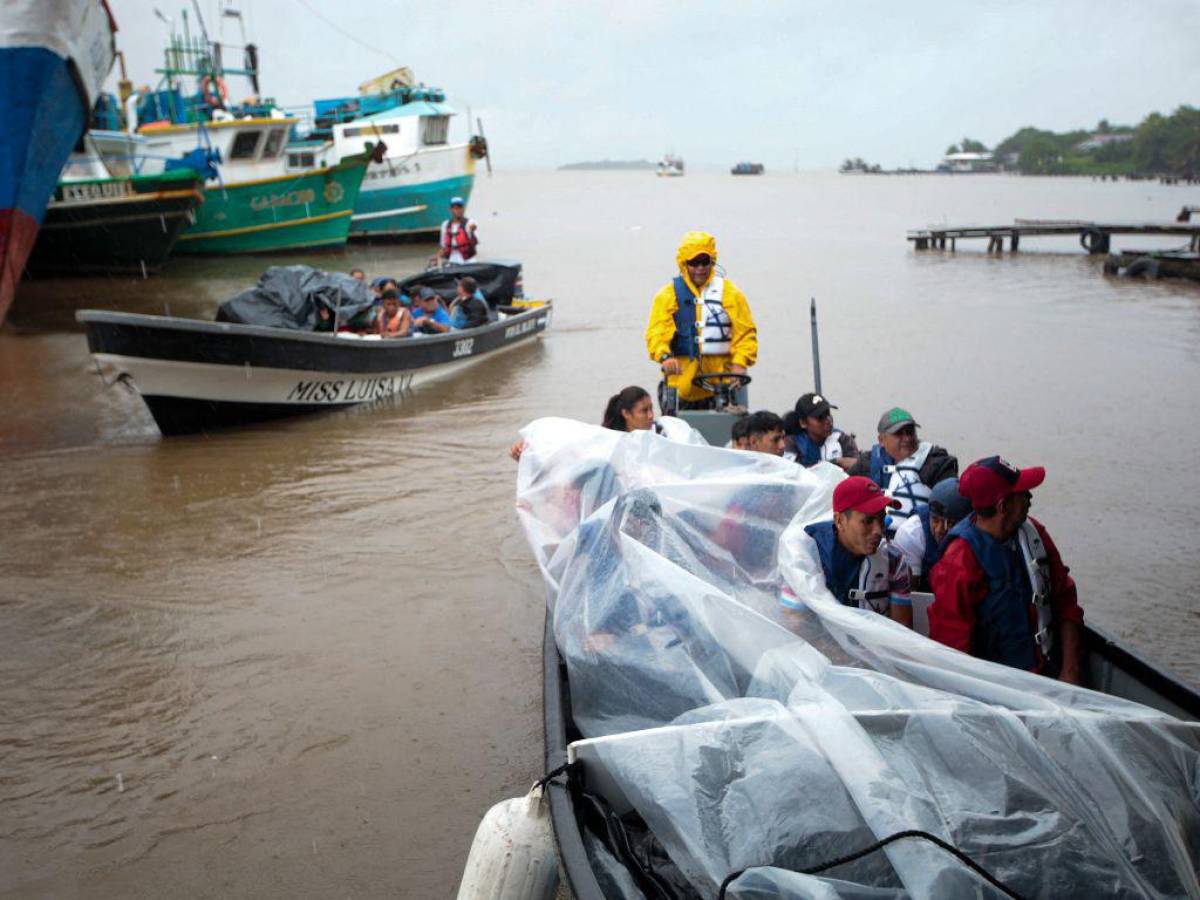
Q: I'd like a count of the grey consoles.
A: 1